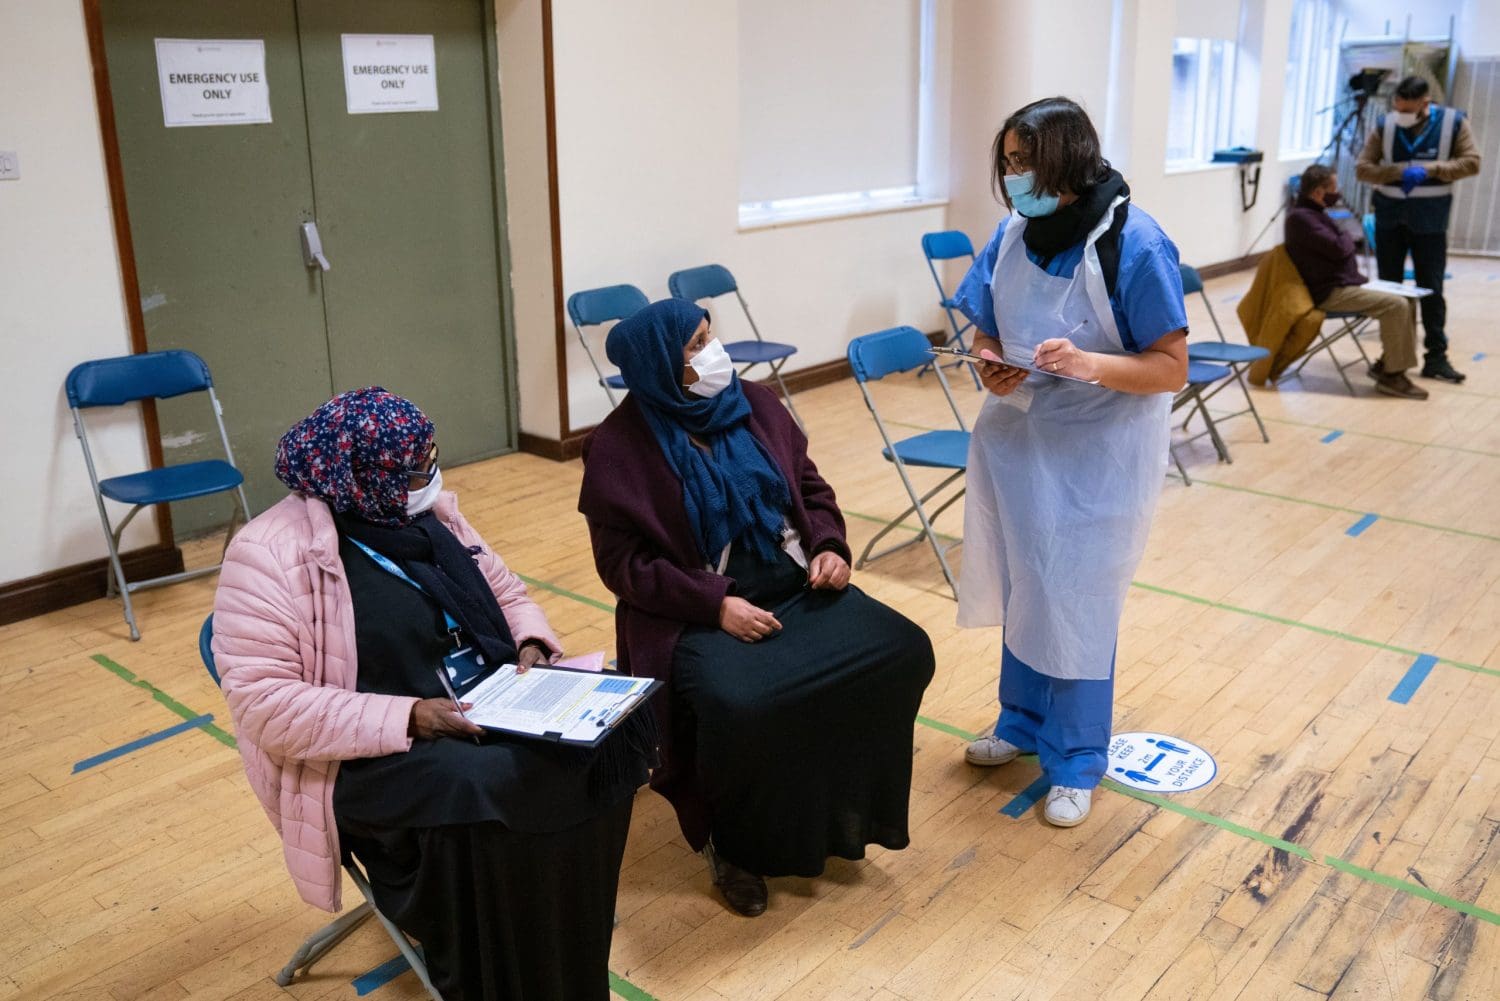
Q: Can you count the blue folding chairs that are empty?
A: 7